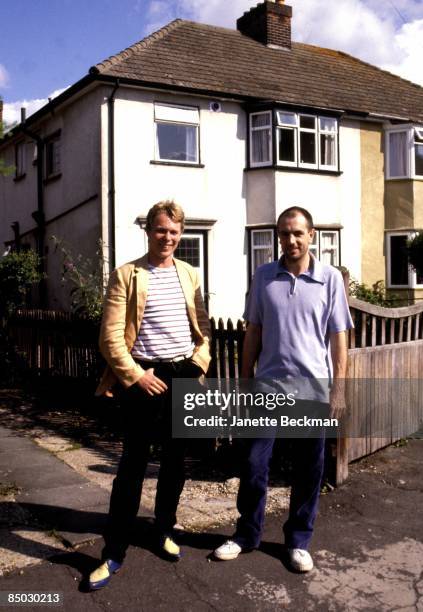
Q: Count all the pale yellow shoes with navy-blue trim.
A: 2